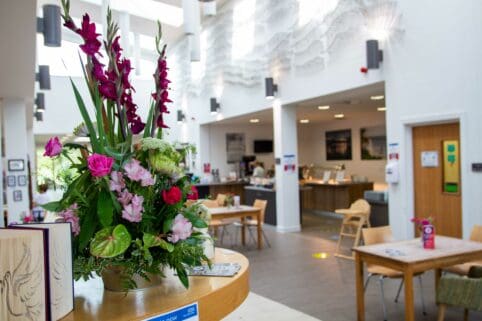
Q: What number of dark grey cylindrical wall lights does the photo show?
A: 8